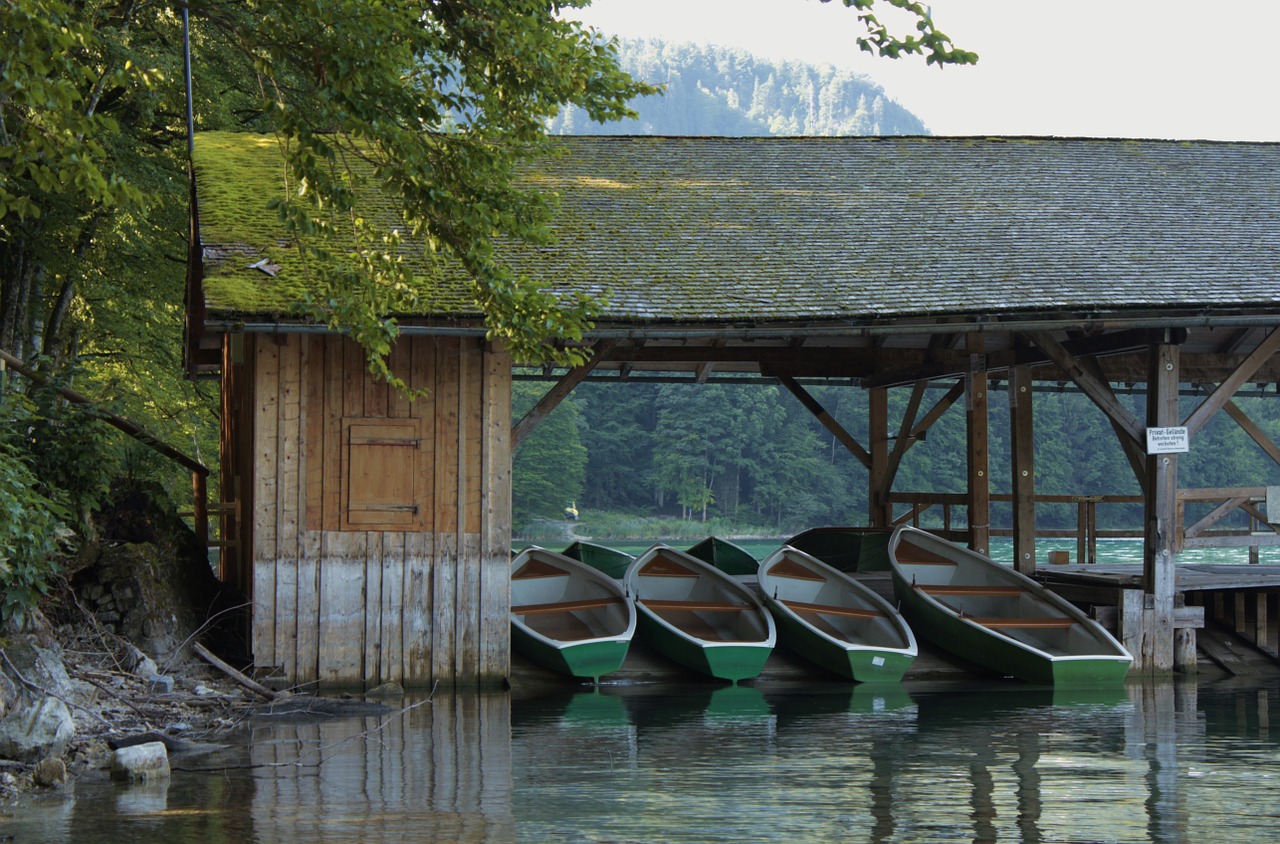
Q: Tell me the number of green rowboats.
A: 7